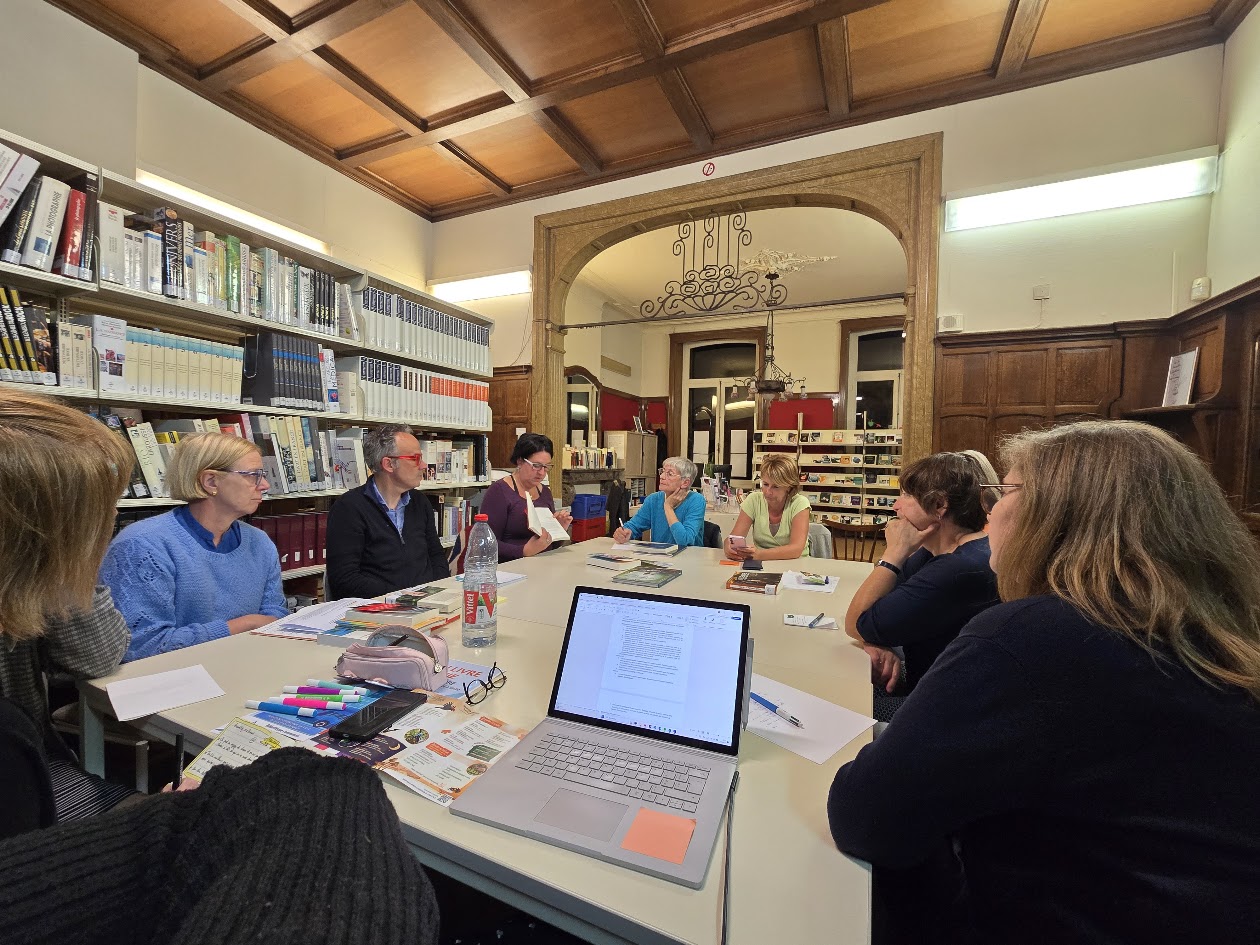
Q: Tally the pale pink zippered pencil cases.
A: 1